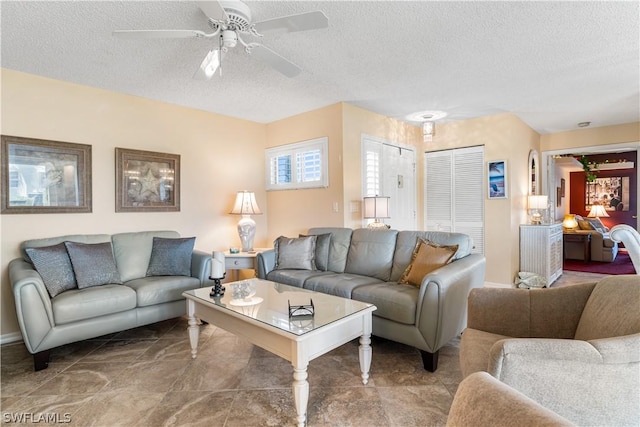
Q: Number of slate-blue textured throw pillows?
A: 3